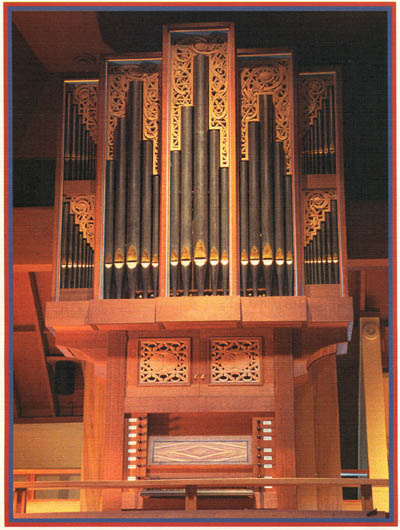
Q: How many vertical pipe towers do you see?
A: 5